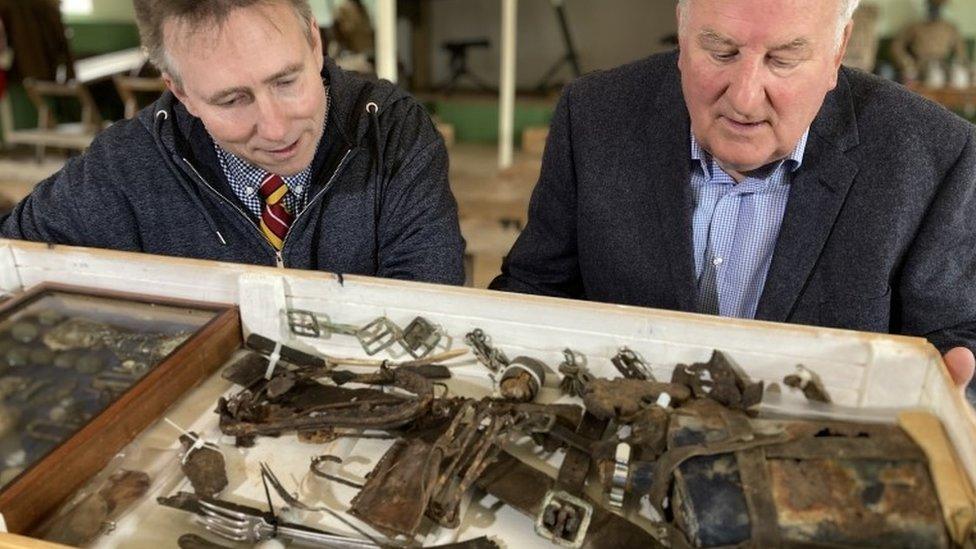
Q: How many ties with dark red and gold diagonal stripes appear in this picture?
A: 1